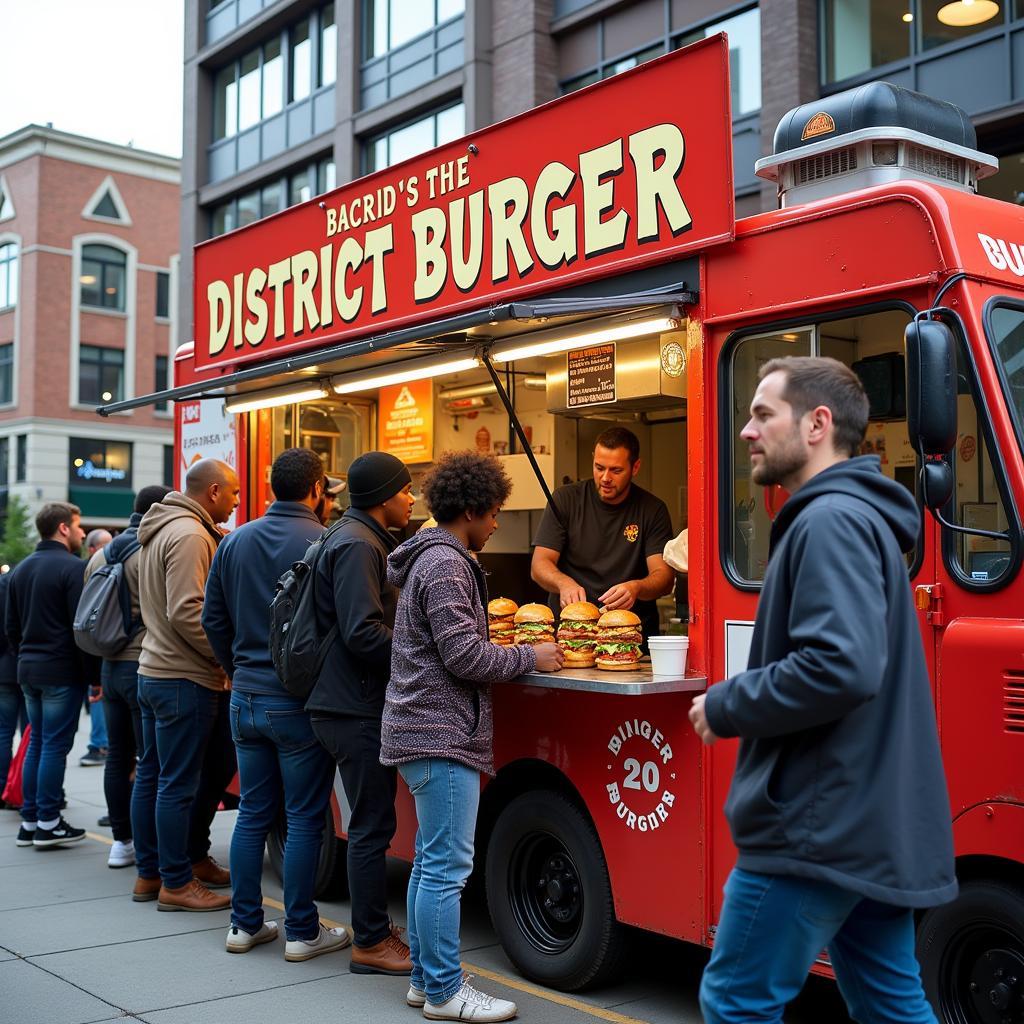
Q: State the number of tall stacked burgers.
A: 4